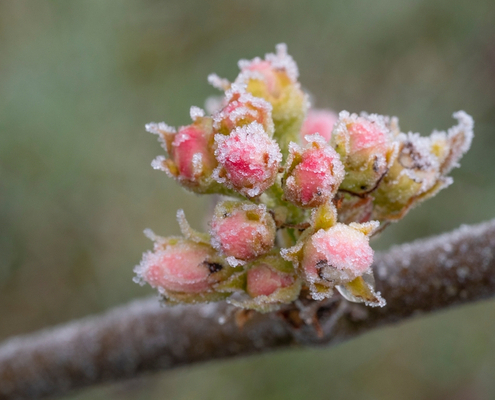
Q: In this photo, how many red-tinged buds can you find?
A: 11